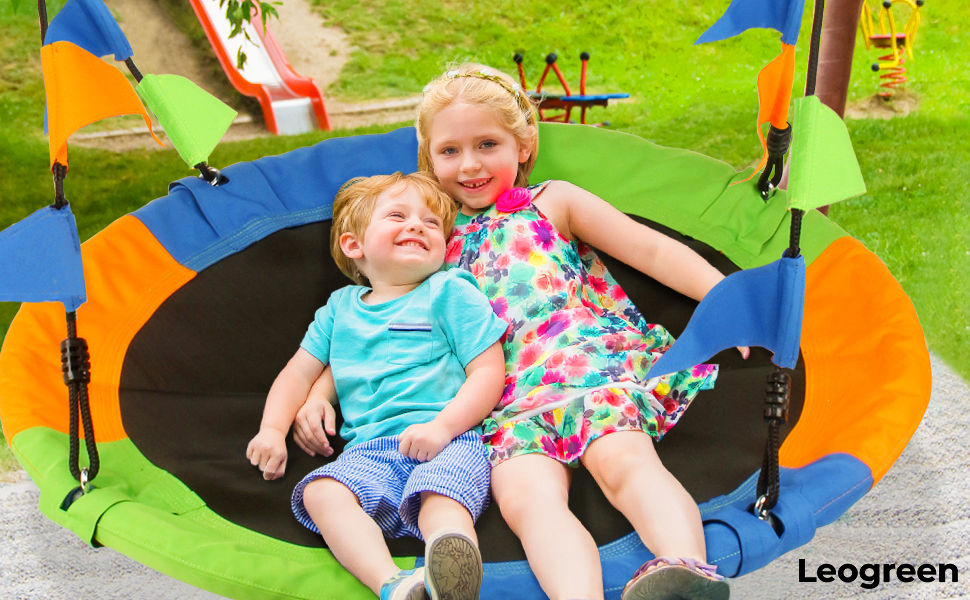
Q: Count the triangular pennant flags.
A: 8